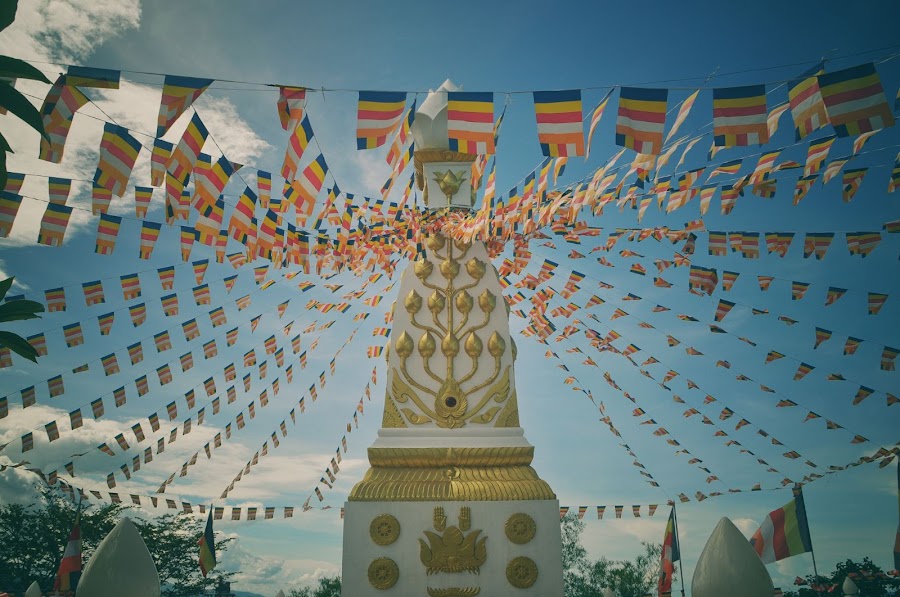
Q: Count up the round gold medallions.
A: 4